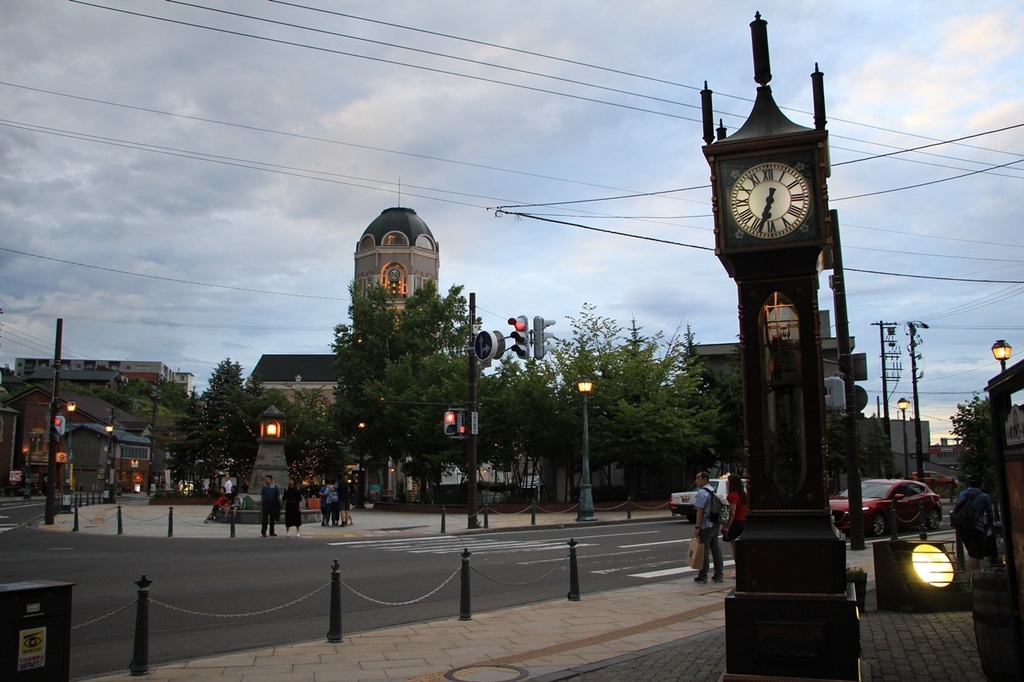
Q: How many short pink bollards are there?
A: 0